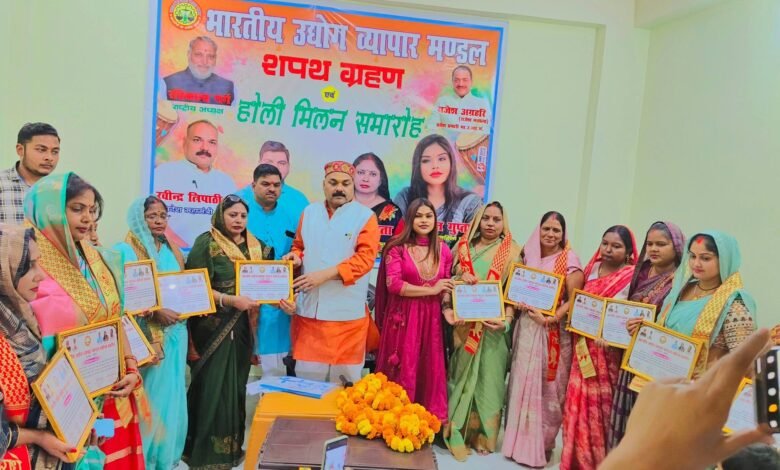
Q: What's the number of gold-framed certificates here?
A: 12